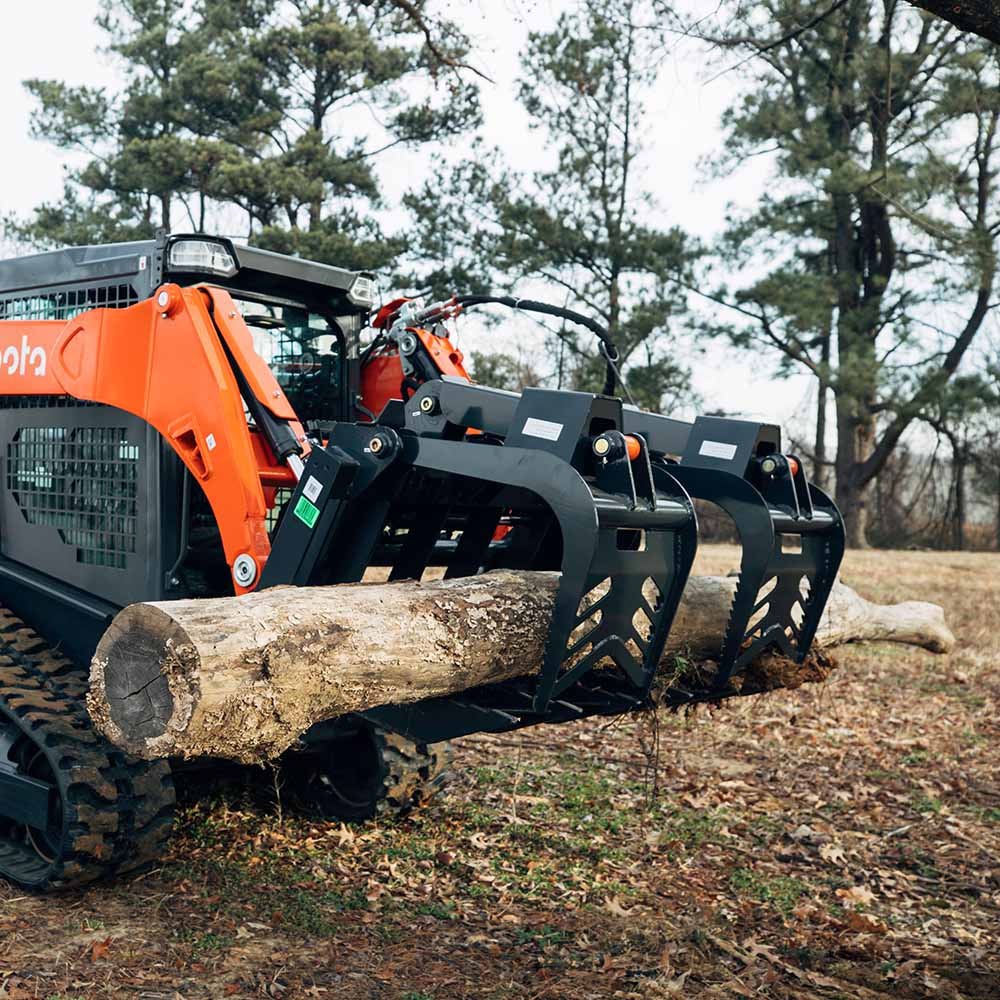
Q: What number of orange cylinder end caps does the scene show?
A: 2